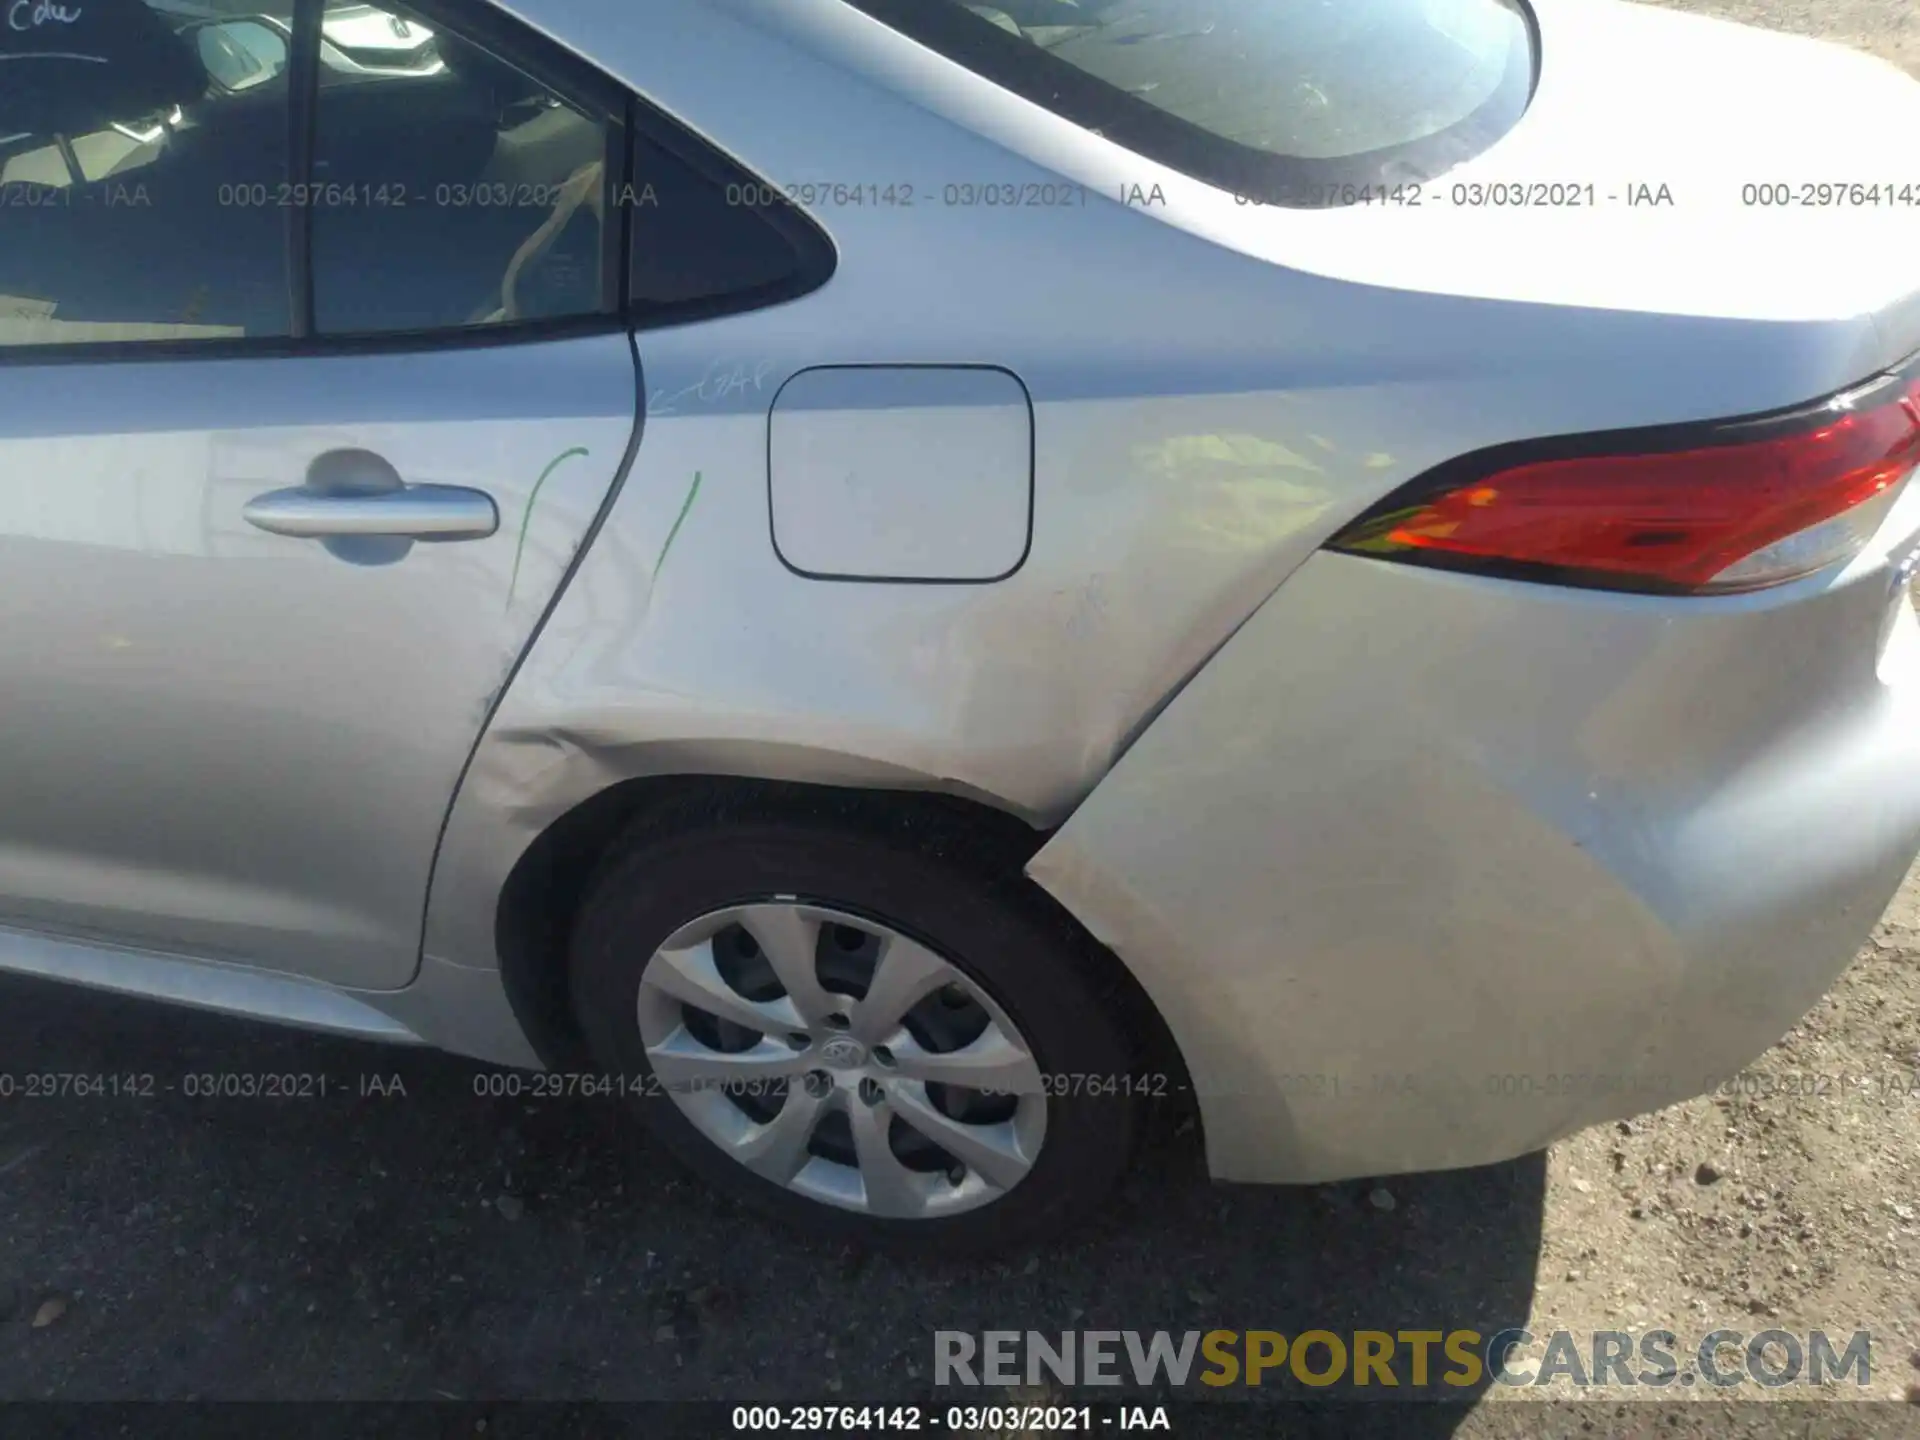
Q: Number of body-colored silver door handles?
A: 1